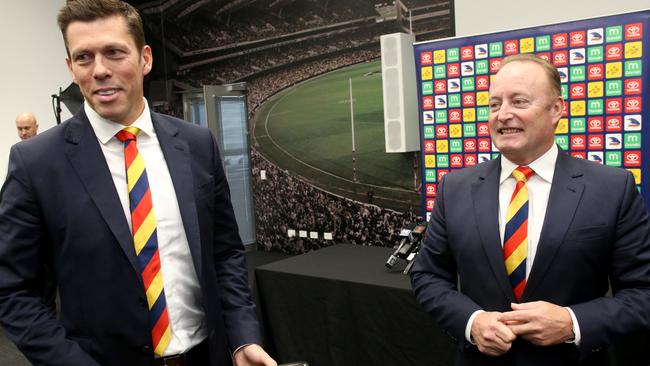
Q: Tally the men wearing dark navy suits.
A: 2